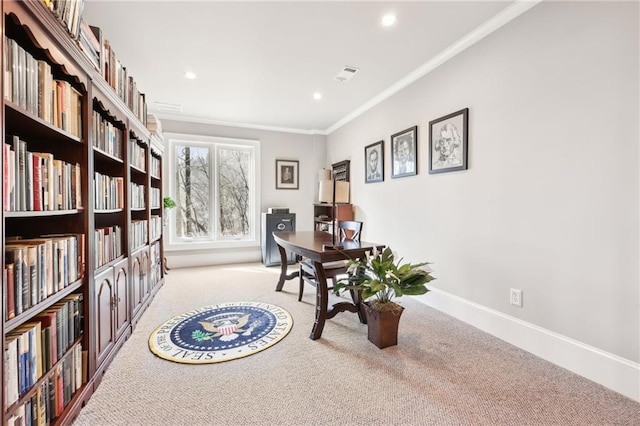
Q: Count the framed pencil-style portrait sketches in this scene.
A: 3